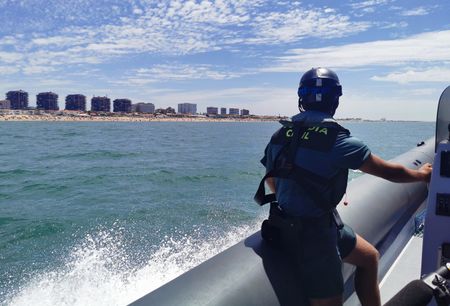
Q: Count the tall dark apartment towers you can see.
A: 5